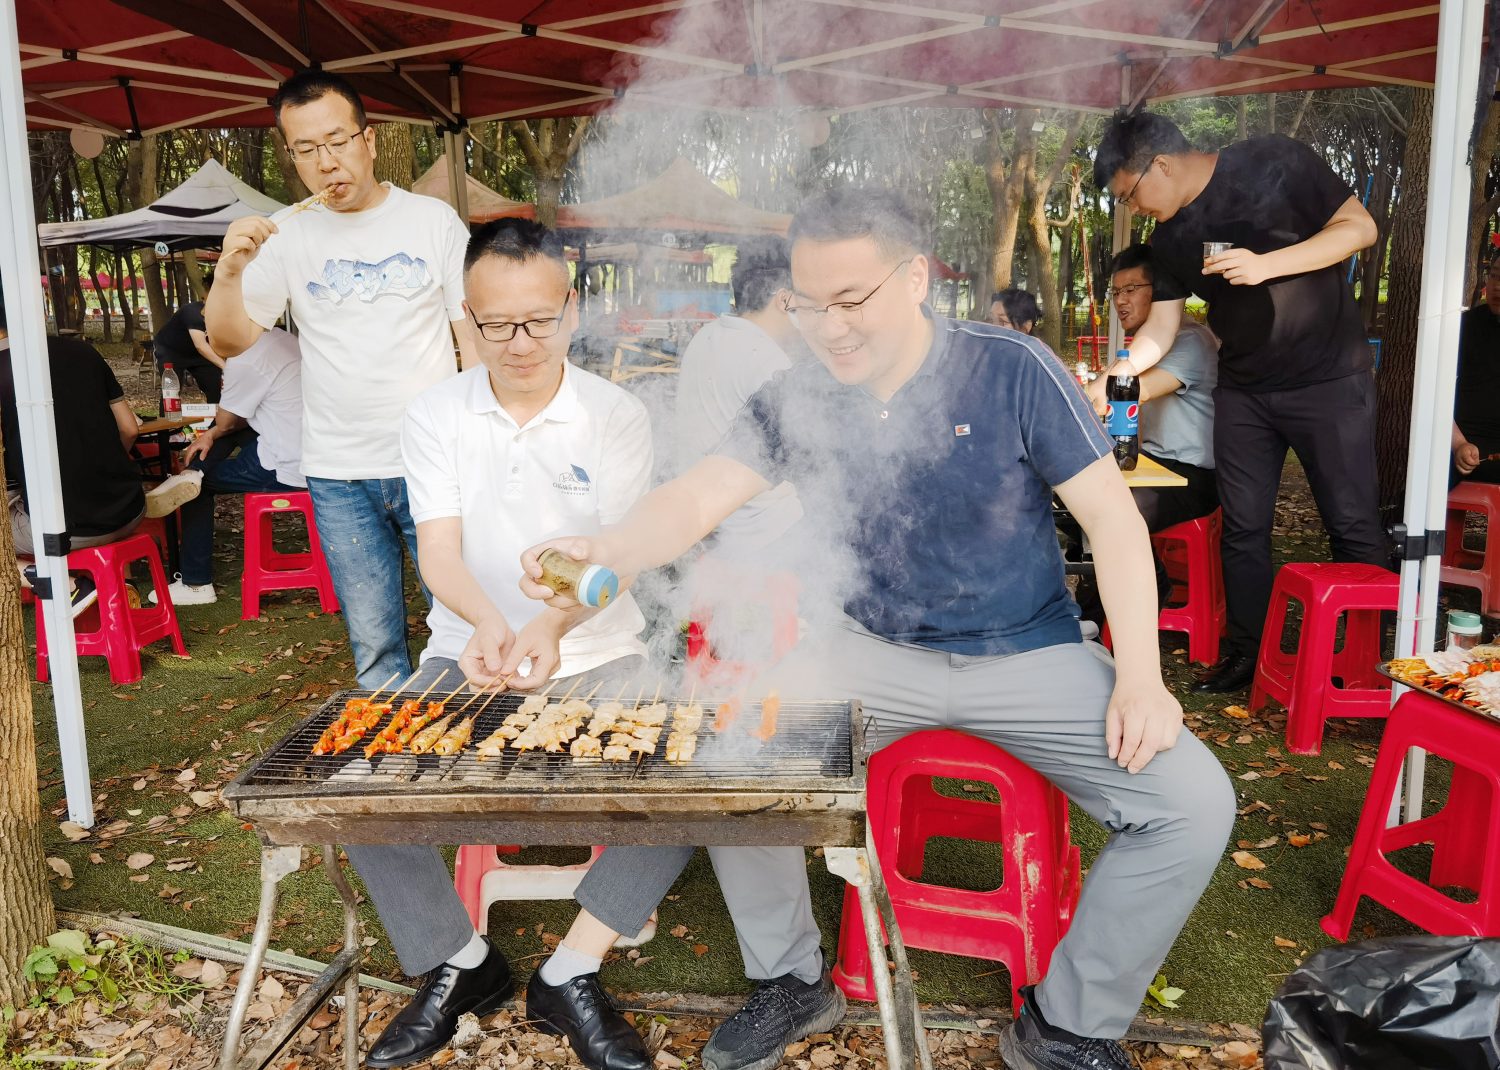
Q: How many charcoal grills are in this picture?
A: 1